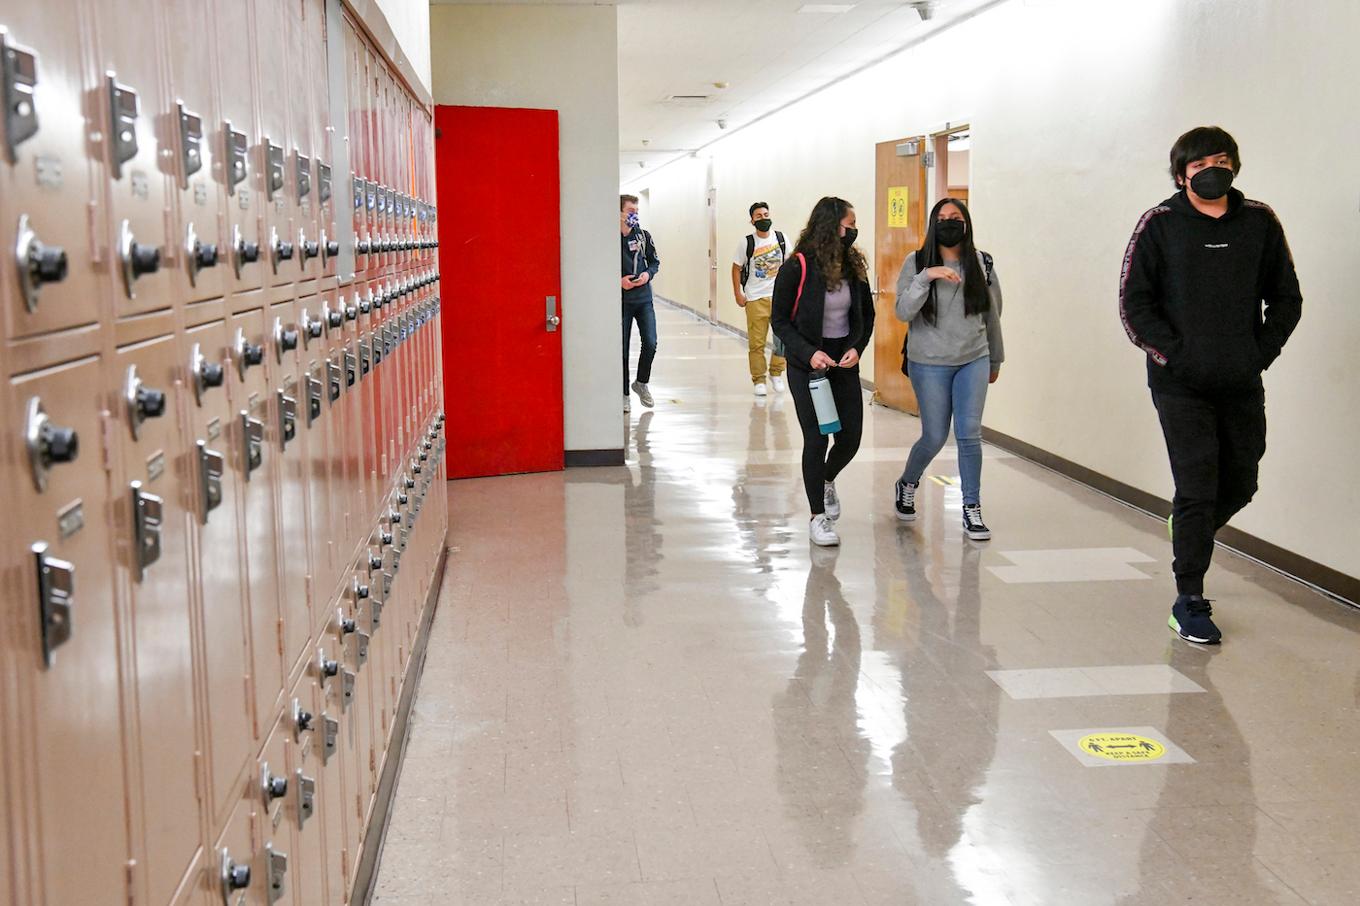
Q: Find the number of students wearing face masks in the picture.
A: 5